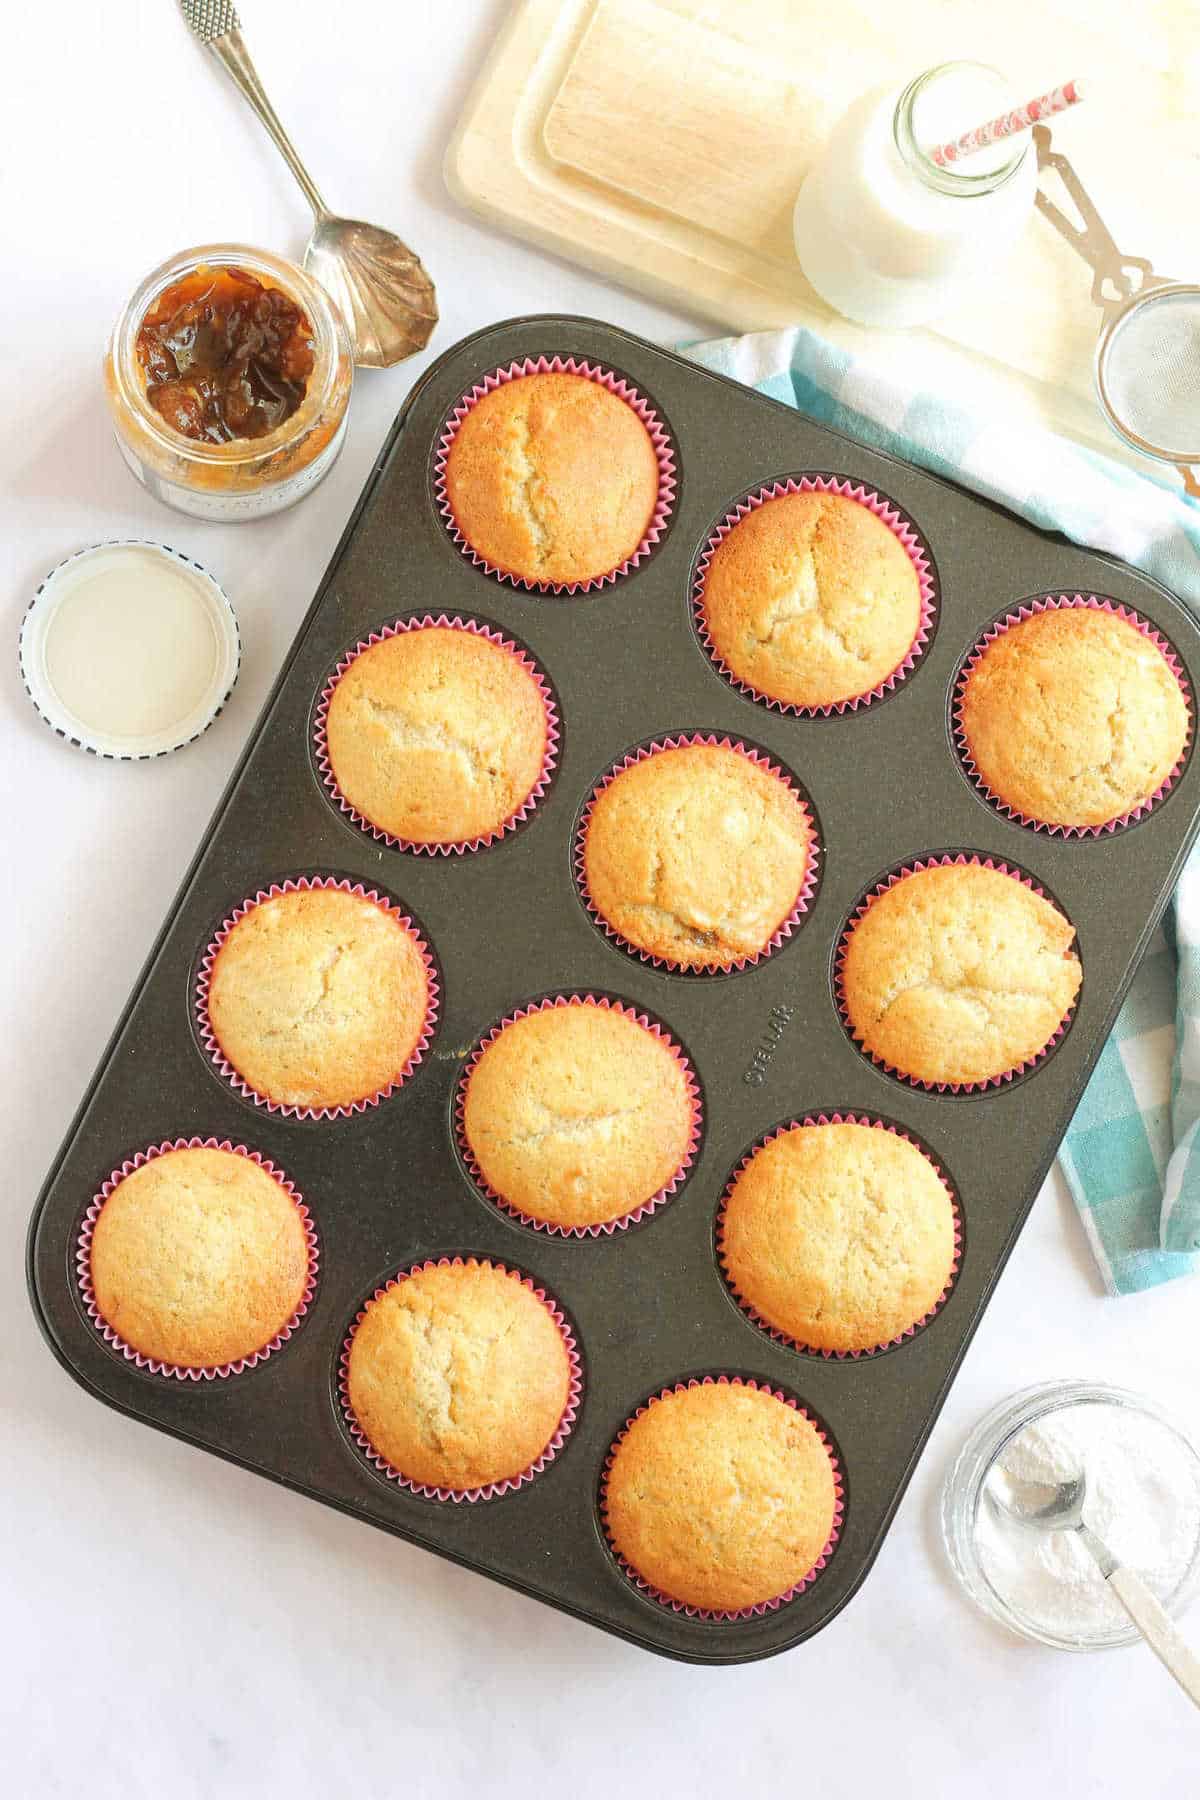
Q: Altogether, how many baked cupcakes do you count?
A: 12